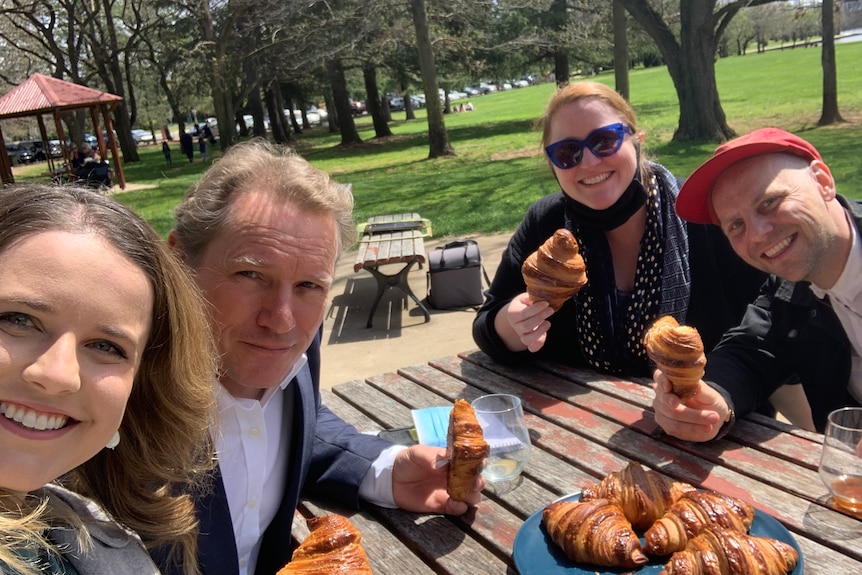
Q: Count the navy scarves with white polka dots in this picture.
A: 1